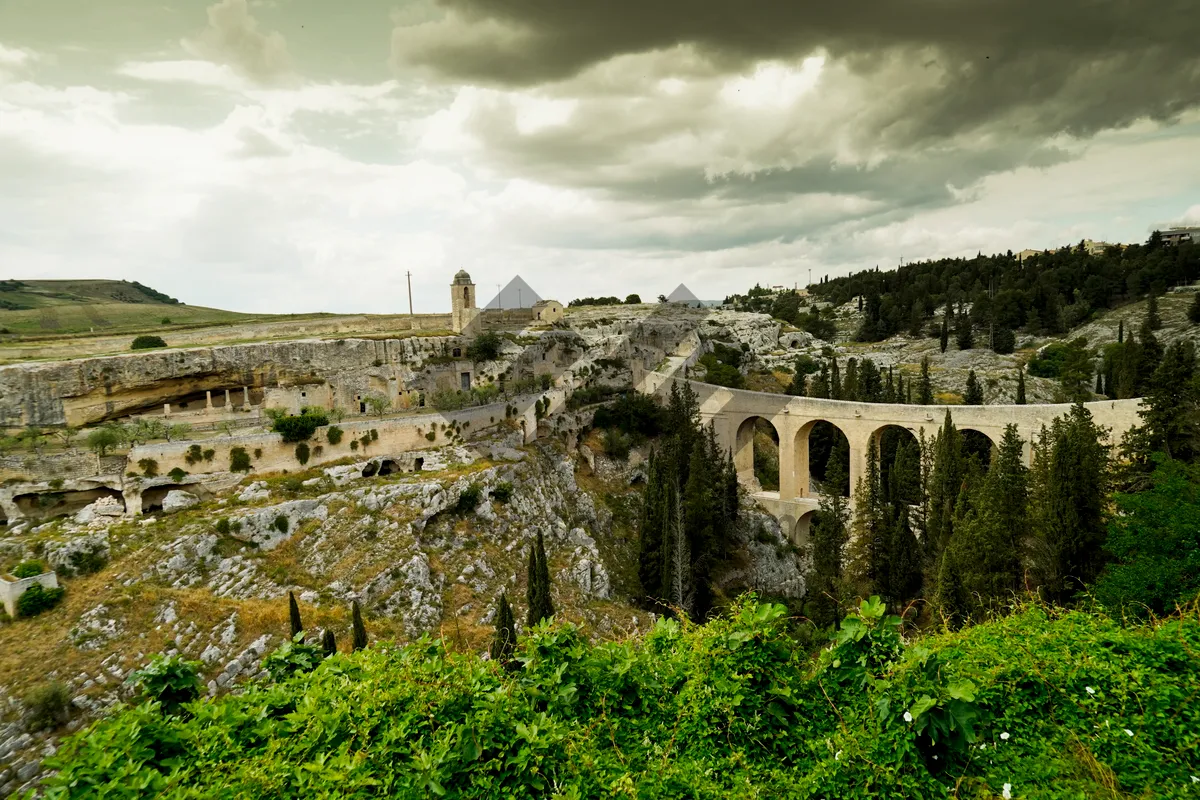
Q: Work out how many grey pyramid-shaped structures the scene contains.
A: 2